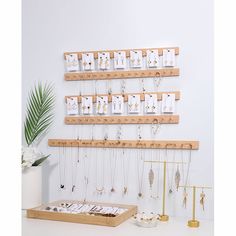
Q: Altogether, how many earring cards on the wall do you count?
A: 14